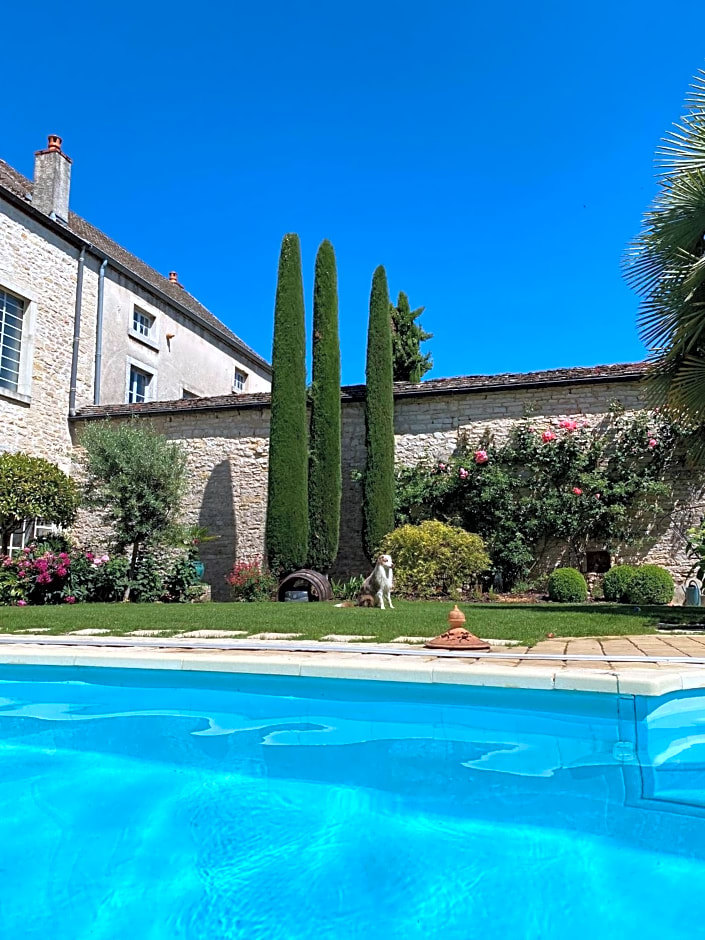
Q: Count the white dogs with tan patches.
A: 1